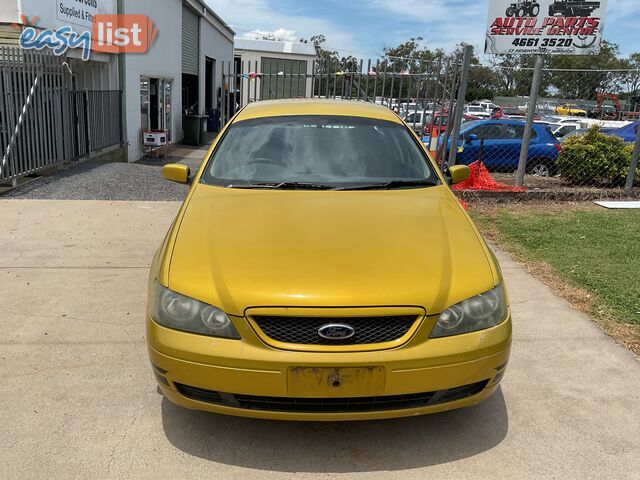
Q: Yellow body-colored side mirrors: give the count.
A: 2